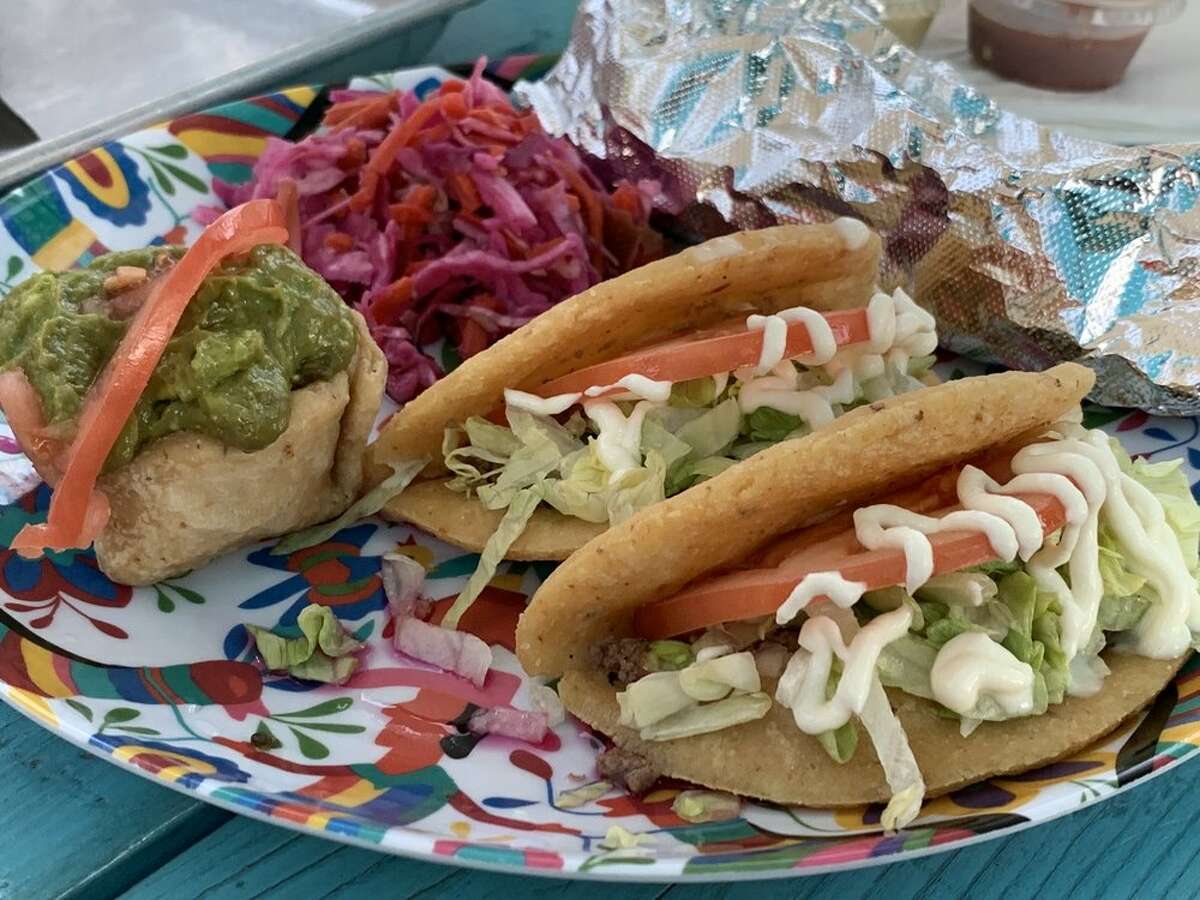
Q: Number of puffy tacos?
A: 2